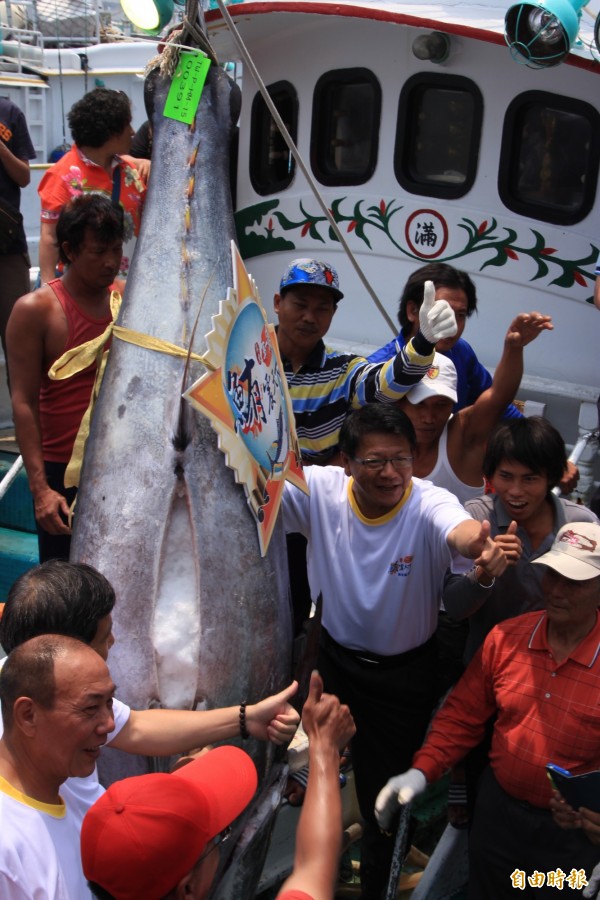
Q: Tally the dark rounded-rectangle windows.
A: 4